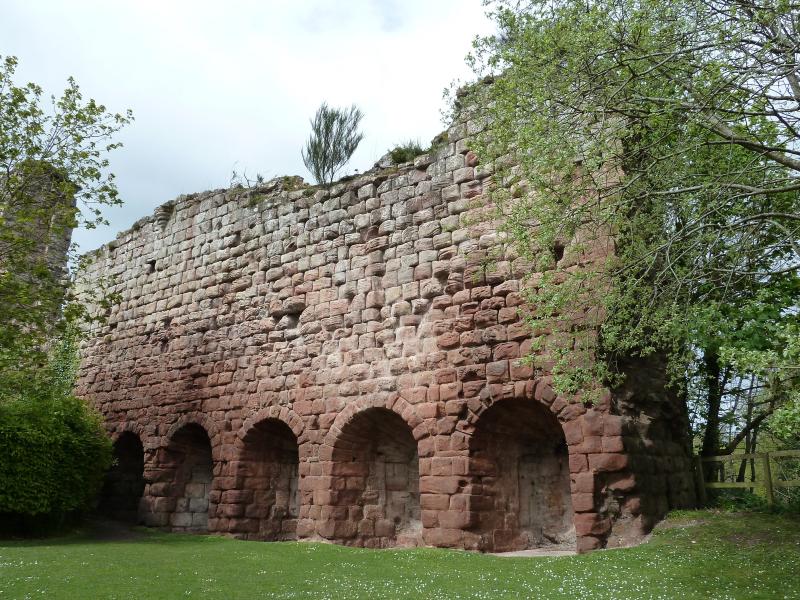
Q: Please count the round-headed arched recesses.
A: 5